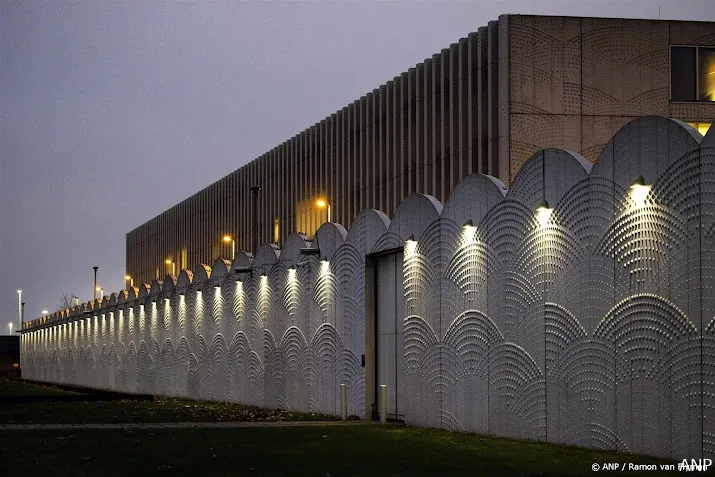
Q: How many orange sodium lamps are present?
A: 5